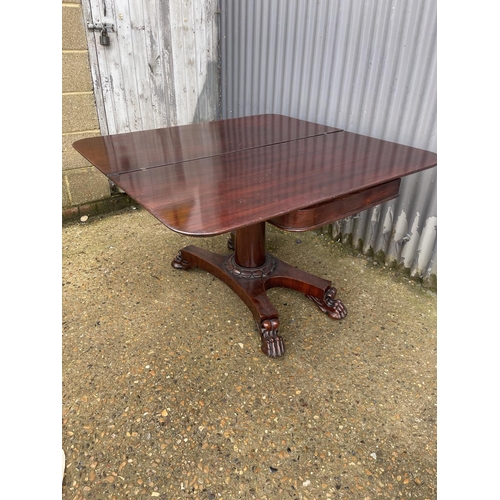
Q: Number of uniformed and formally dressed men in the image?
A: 0